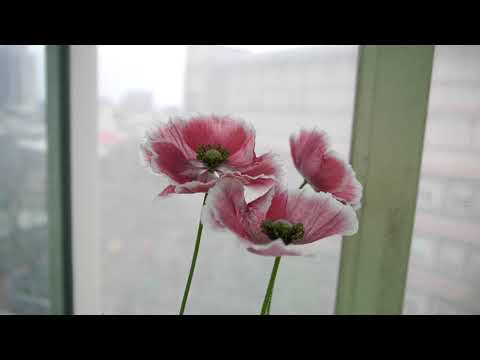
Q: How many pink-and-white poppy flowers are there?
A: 3